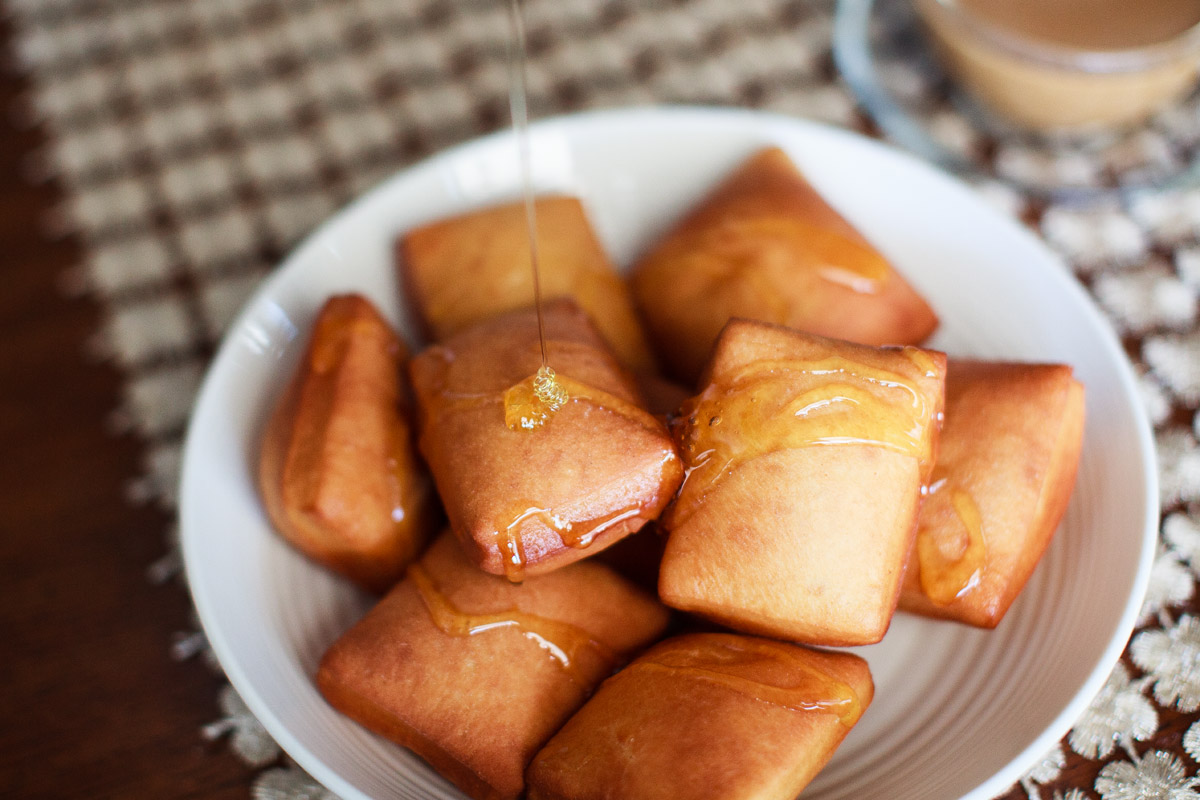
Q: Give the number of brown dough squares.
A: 8